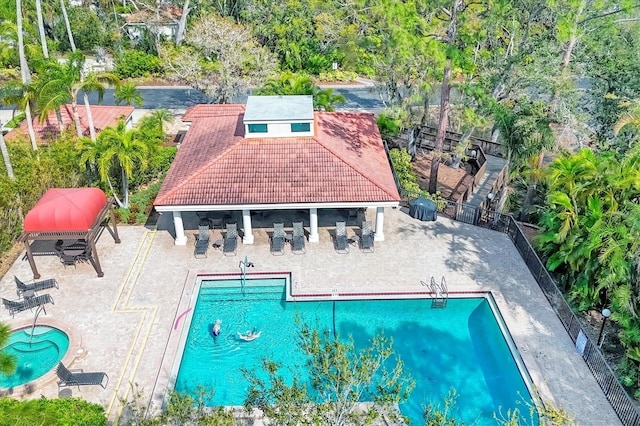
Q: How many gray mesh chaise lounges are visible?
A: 9